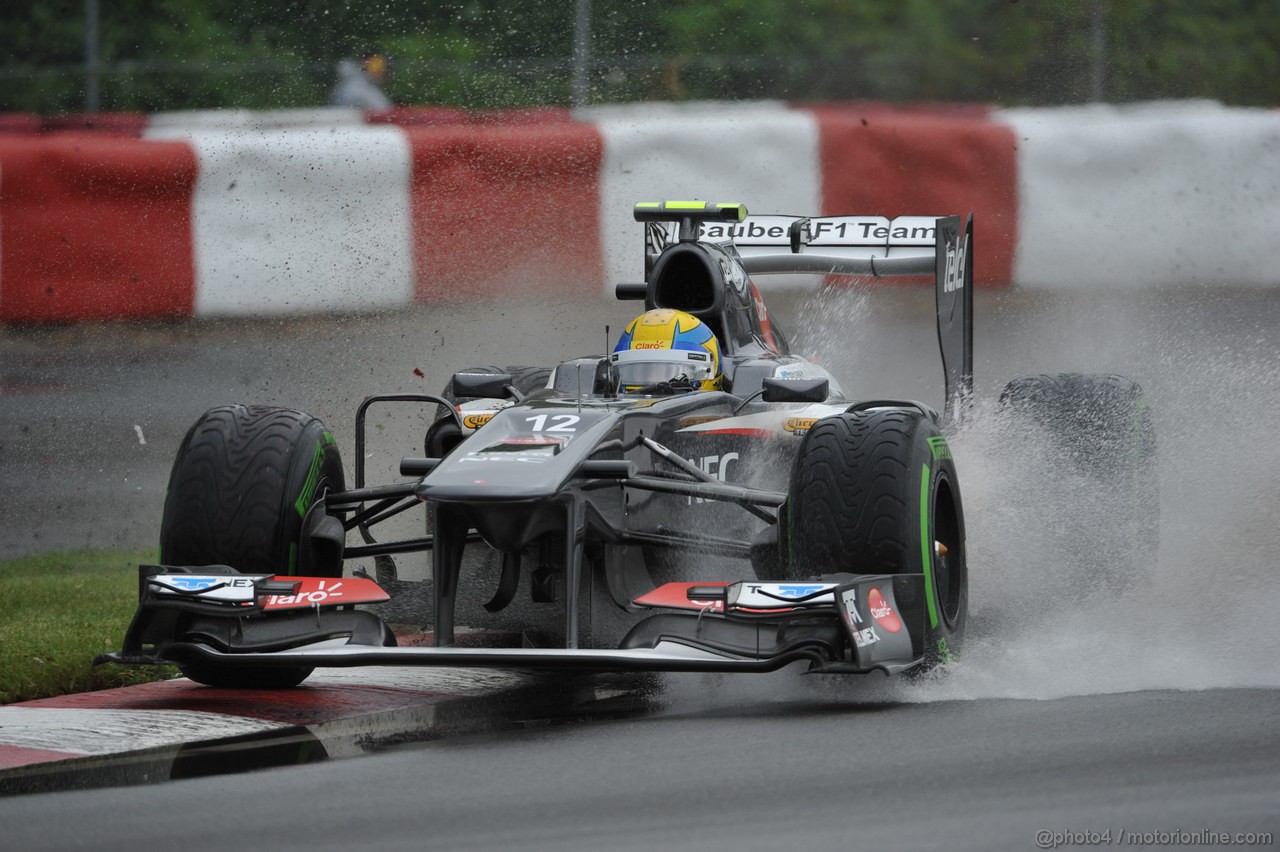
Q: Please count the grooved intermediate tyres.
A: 4